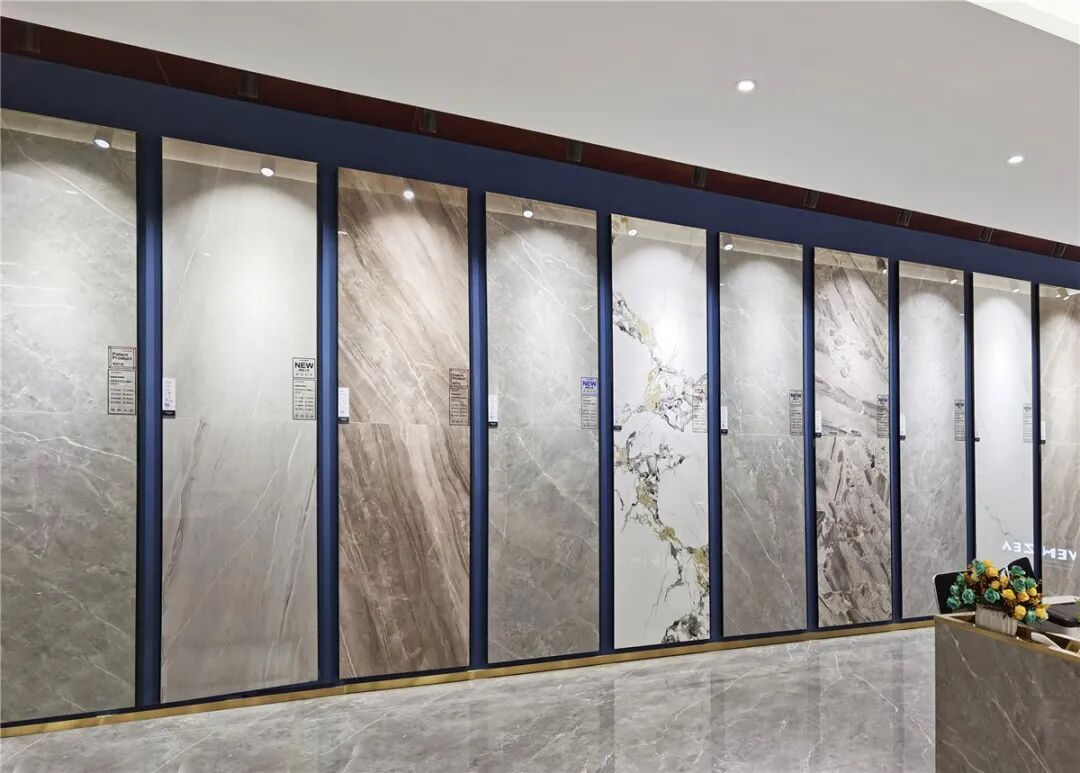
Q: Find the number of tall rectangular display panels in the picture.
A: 10